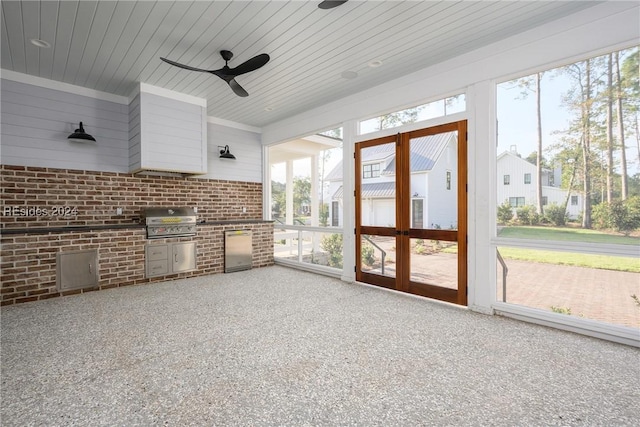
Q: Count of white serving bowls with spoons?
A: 0